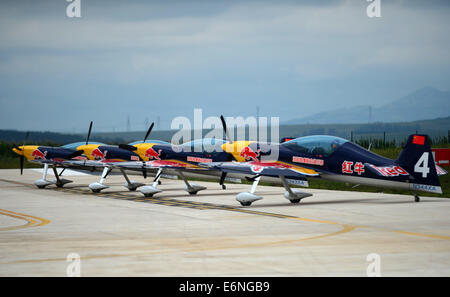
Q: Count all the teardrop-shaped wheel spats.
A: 8